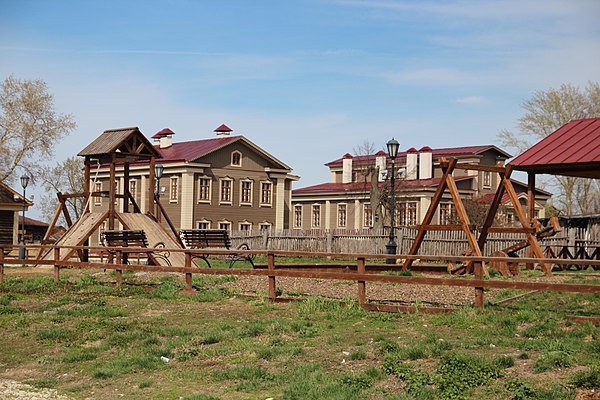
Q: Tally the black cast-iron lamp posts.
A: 3